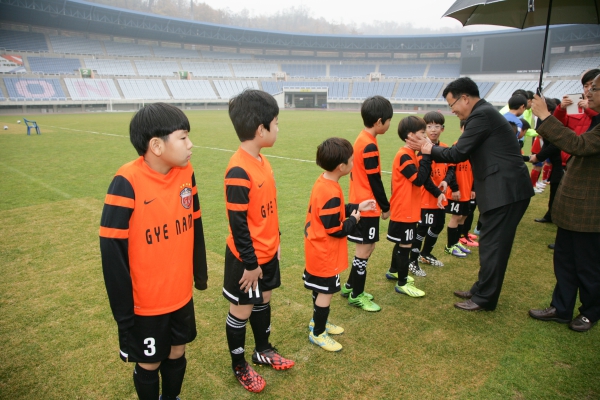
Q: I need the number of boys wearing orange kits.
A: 7